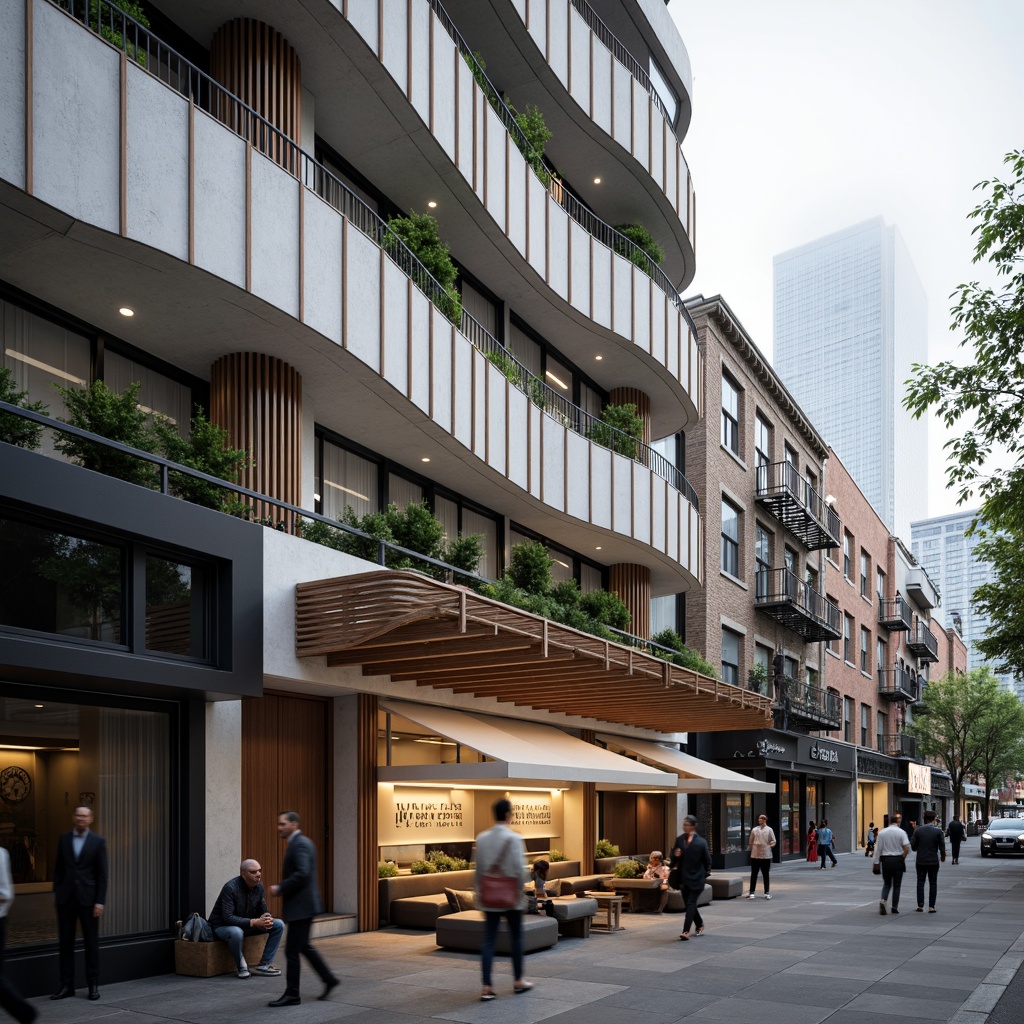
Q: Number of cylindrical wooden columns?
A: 4